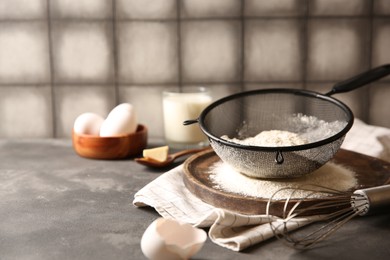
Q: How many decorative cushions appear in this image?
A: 0